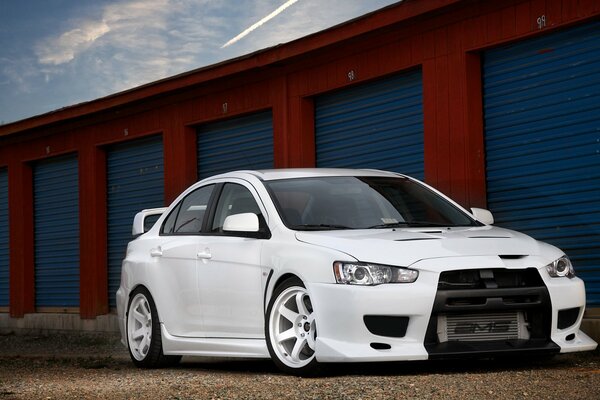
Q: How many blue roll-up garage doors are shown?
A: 6